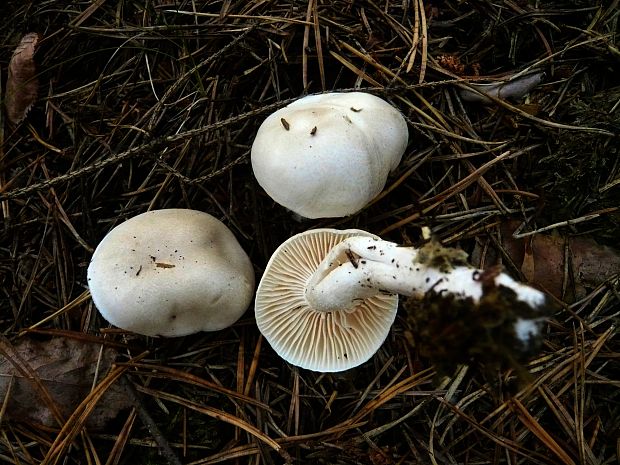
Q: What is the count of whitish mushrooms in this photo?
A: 3